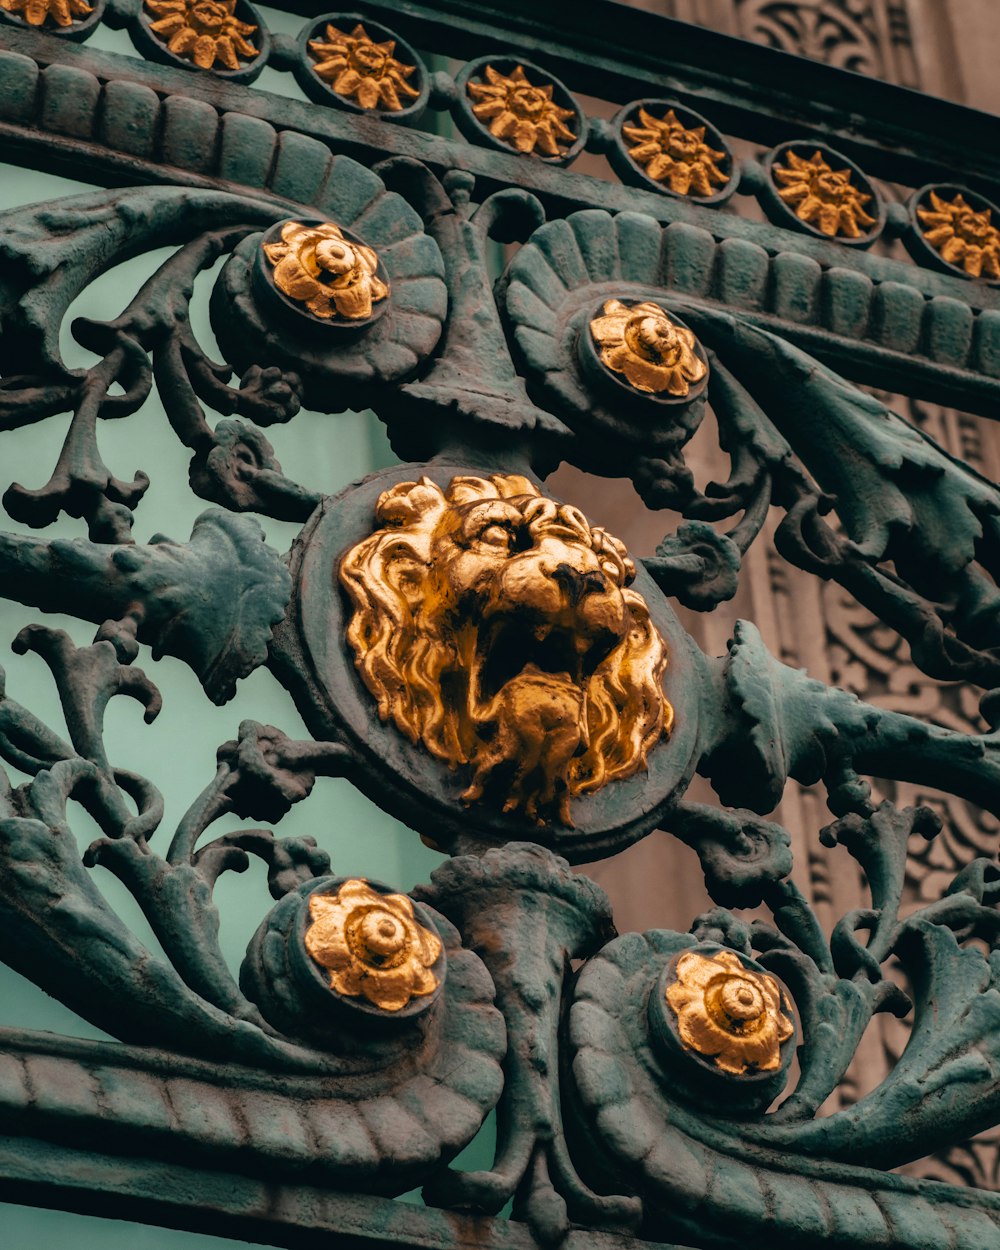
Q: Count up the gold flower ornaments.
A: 11